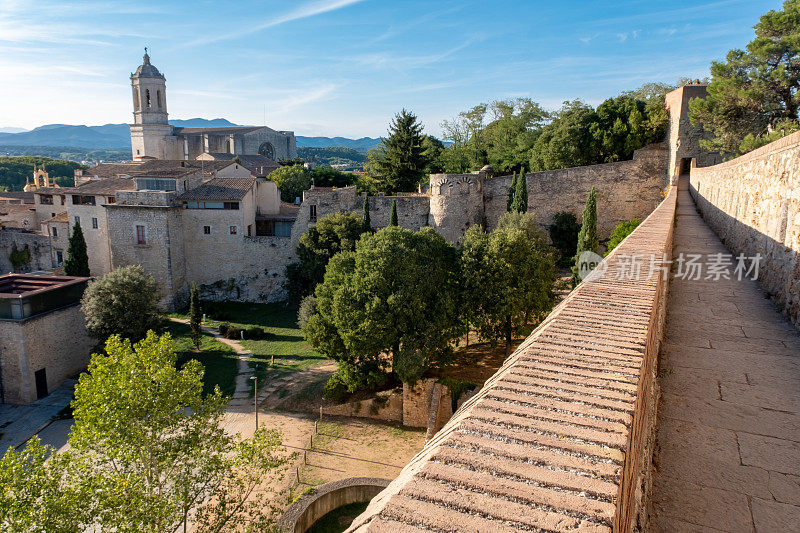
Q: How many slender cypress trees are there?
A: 7